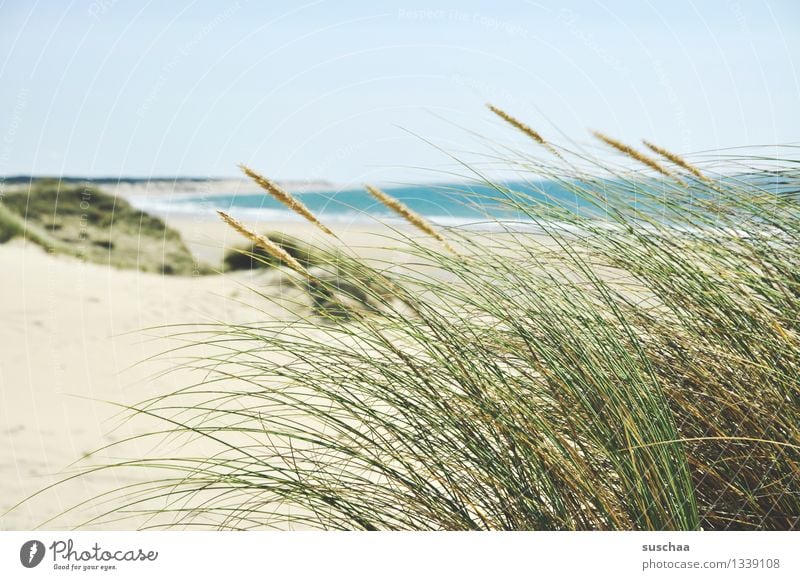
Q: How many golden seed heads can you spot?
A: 6